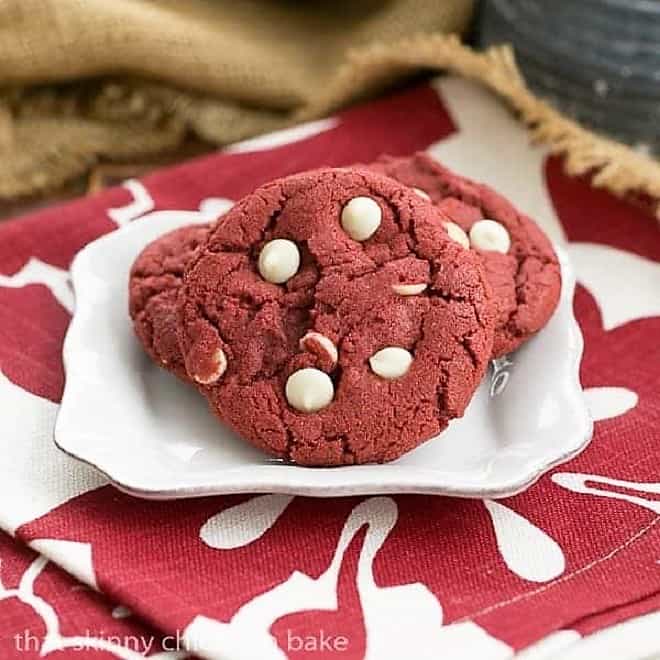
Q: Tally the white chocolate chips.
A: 10